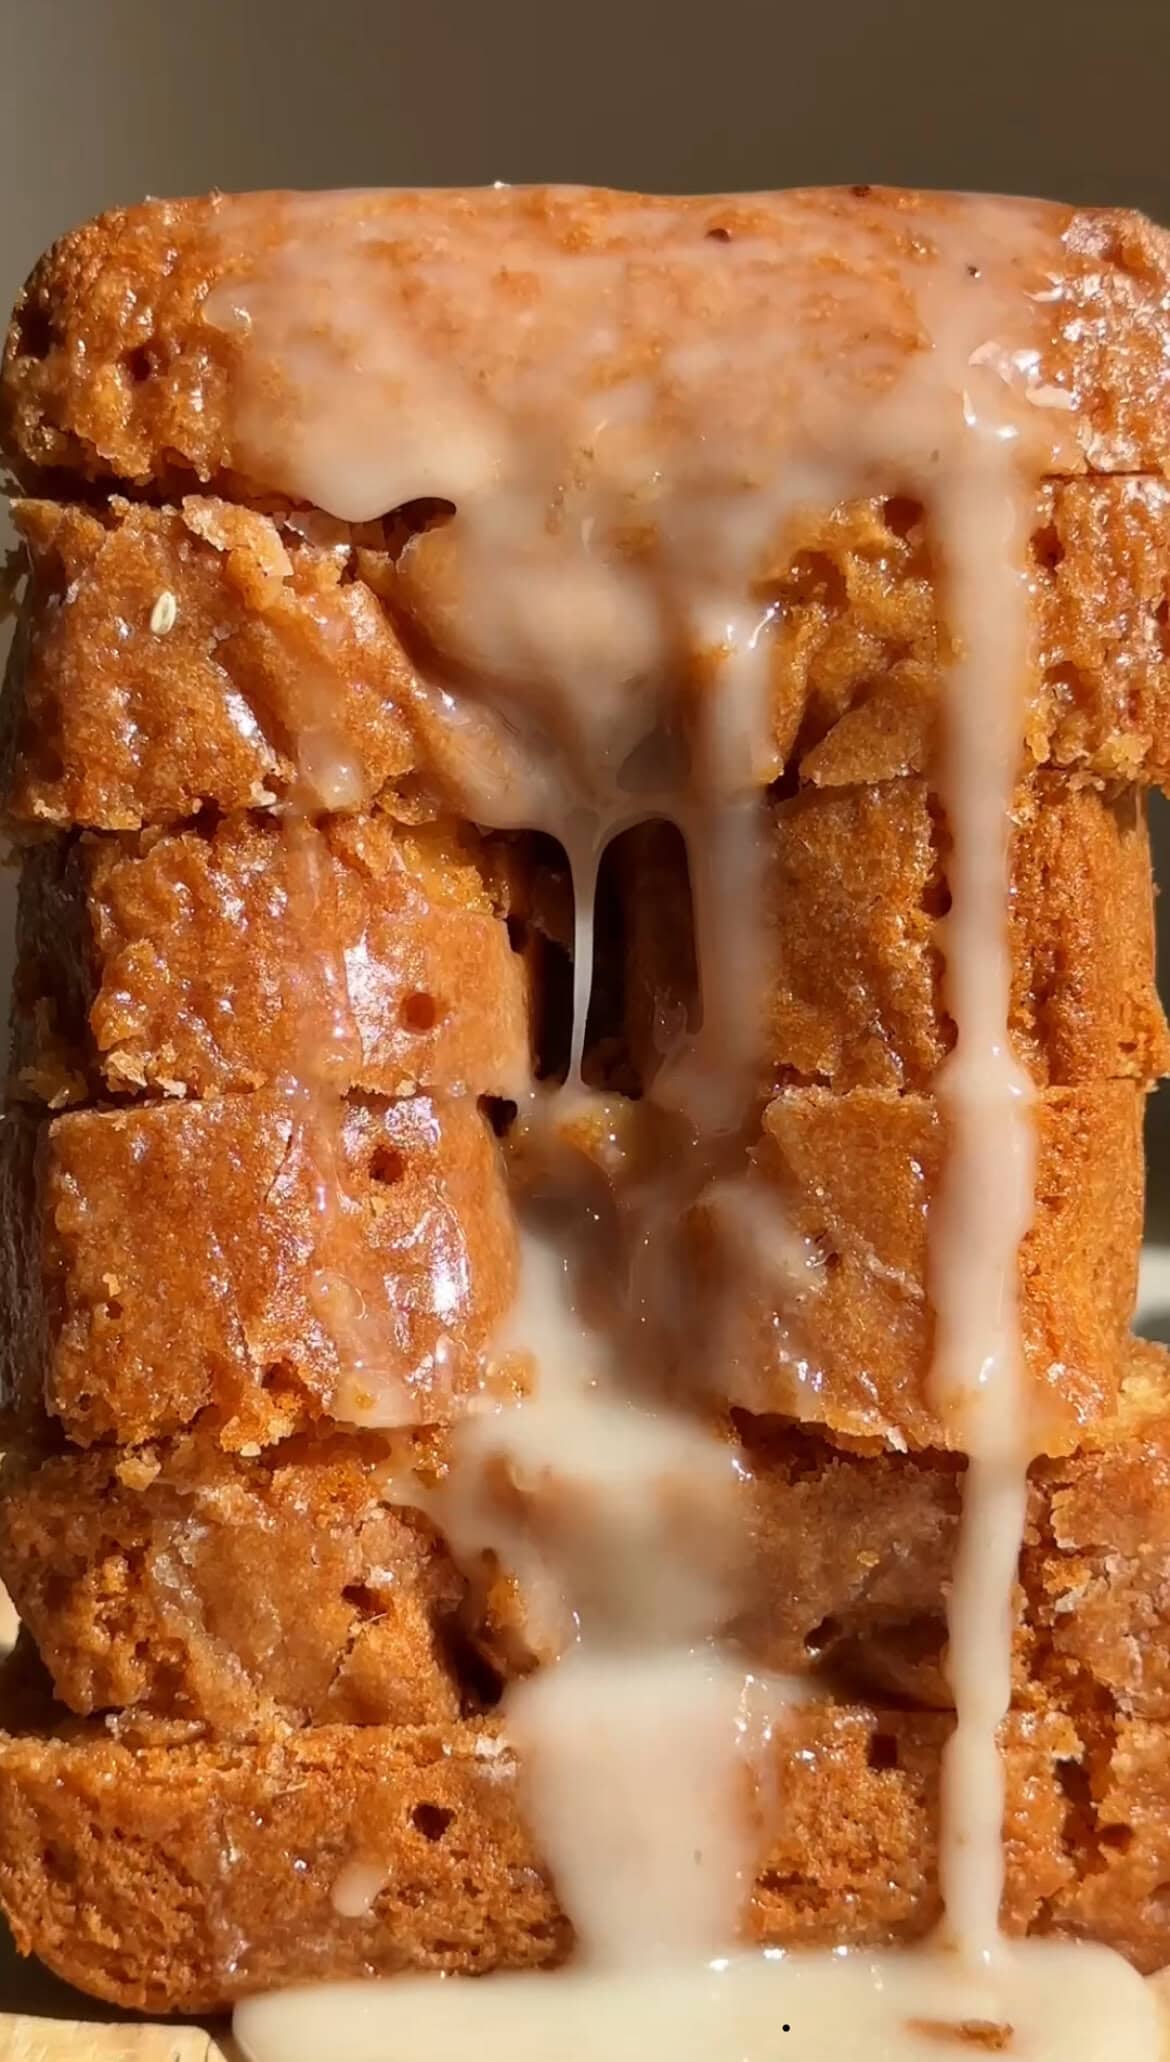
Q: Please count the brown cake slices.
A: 6